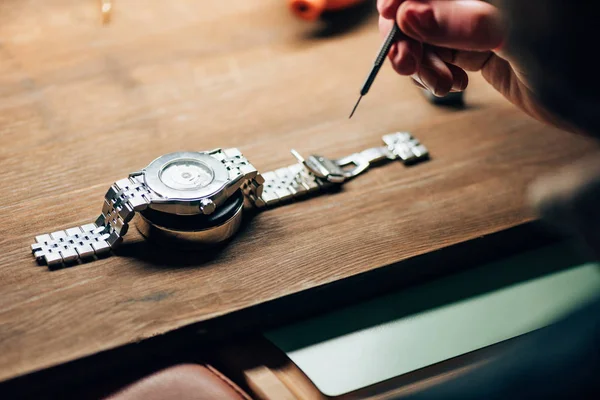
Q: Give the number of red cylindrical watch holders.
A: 0